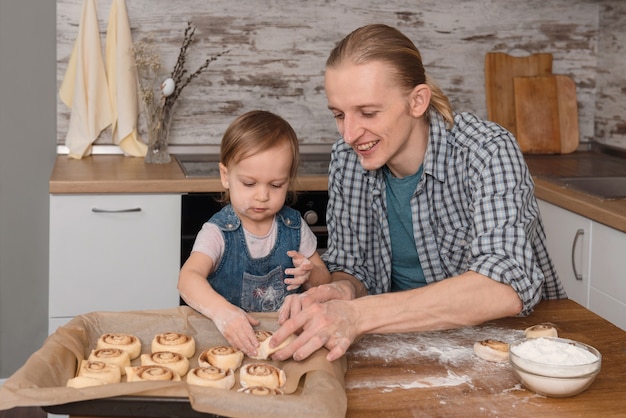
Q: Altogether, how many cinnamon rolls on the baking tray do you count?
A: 11